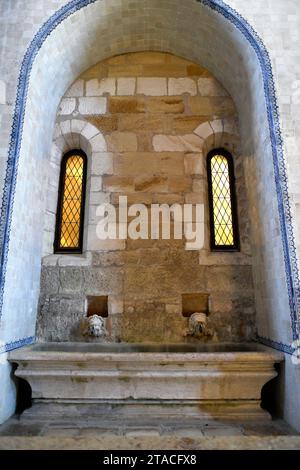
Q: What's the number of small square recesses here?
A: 2